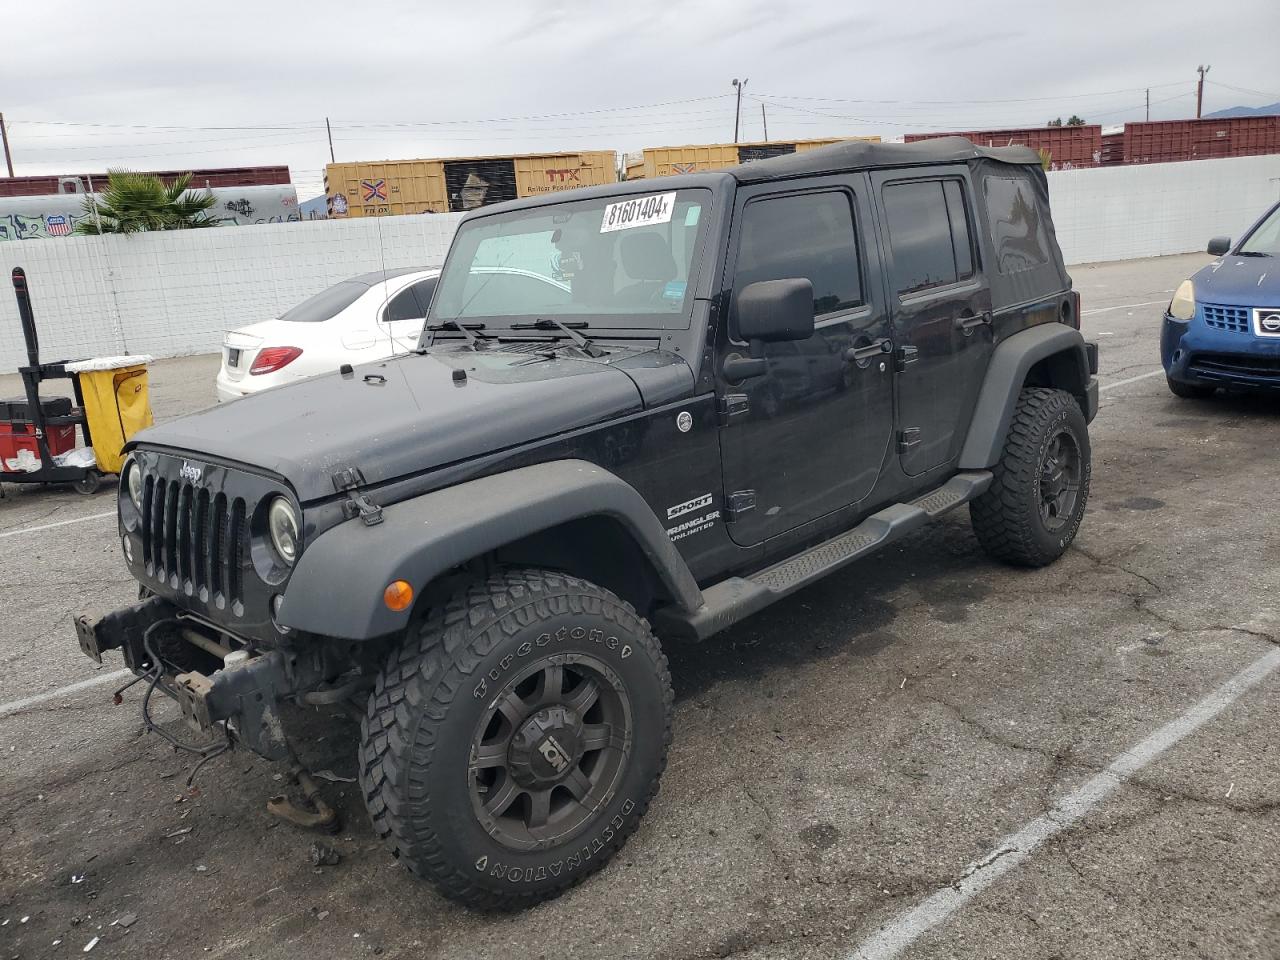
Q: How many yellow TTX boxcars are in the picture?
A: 2